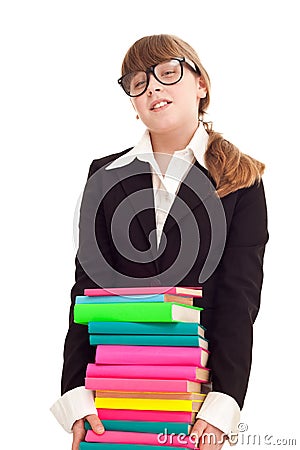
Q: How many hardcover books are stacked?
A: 14